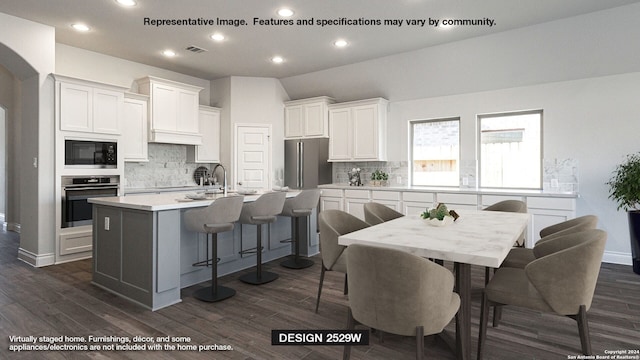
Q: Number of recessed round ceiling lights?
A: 8